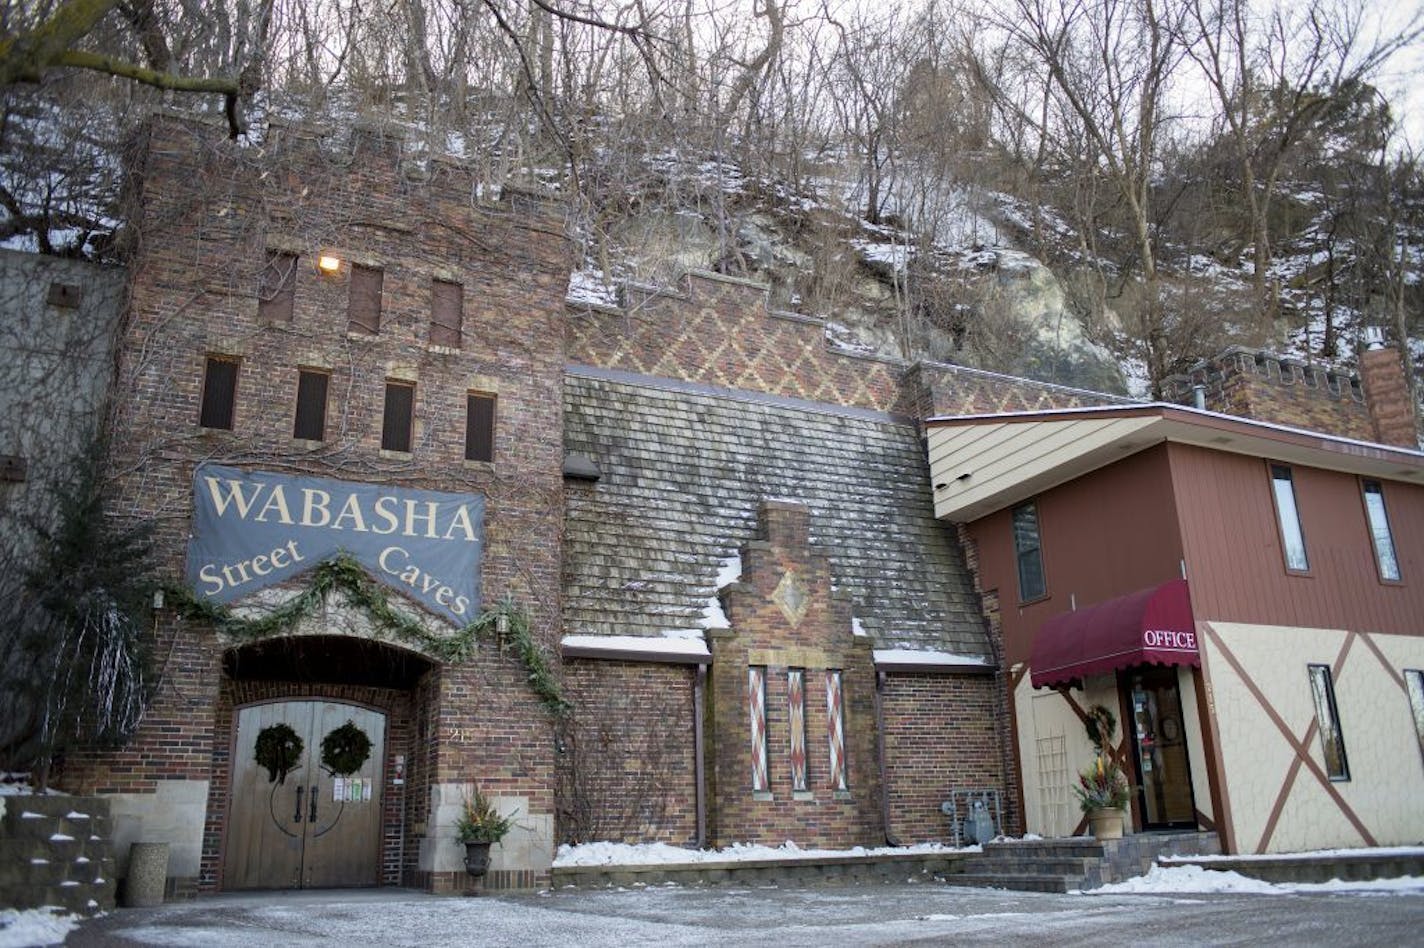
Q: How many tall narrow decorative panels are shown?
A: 3